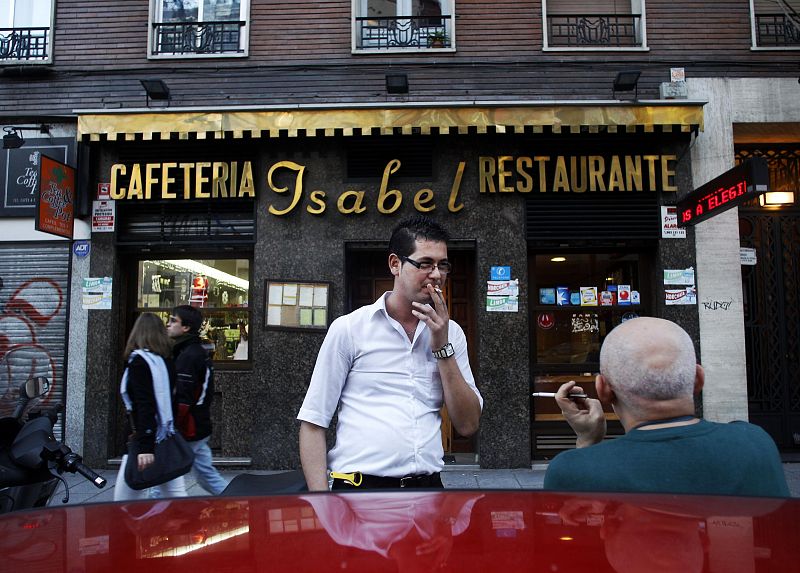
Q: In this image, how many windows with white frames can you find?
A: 5